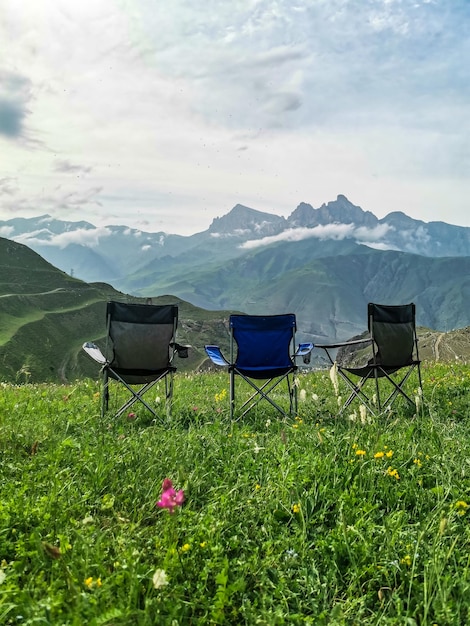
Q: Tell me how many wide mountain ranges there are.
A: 1